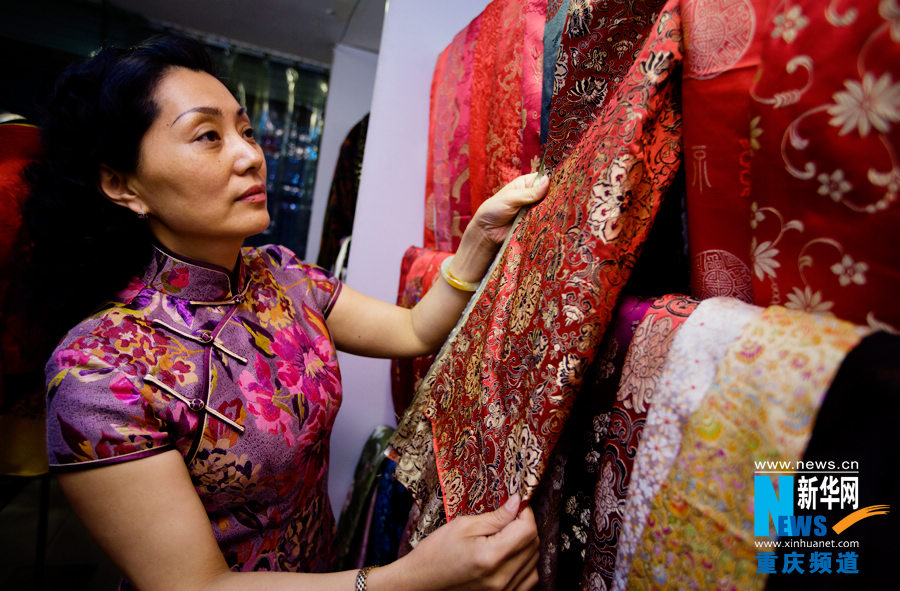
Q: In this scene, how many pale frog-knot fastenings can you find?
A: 3